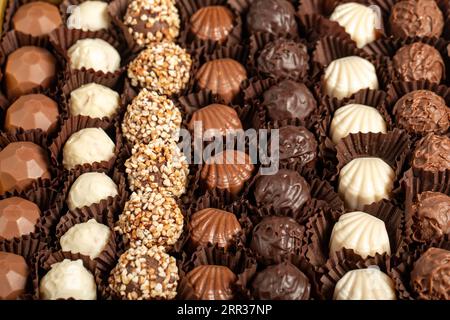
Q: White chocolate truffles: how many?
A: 13